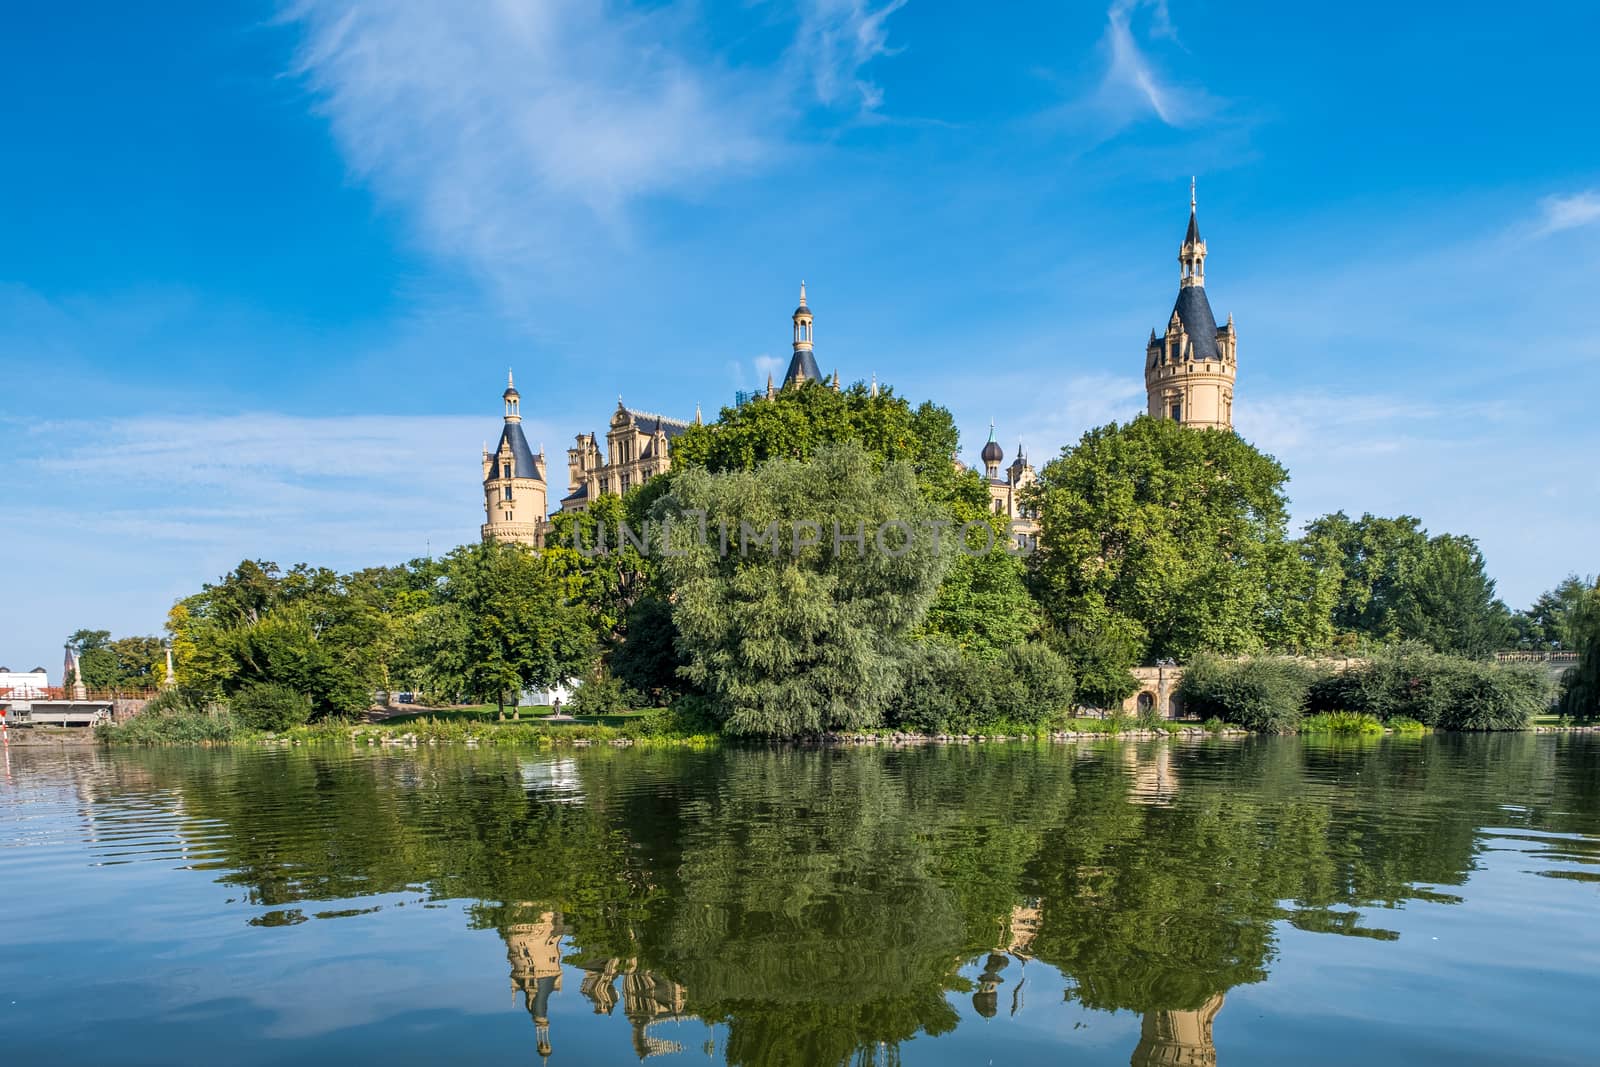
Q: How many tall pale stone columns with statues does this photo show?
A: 2